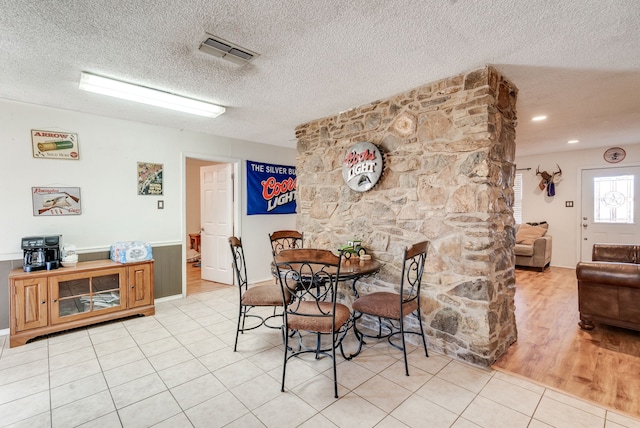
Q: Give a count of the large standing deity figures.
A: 0